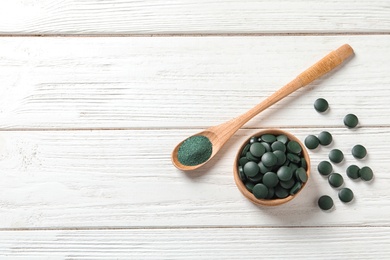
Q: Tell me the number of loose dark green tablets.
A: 12